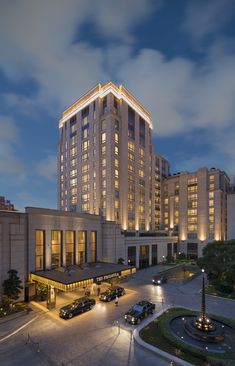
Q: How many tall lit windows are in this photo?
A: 5